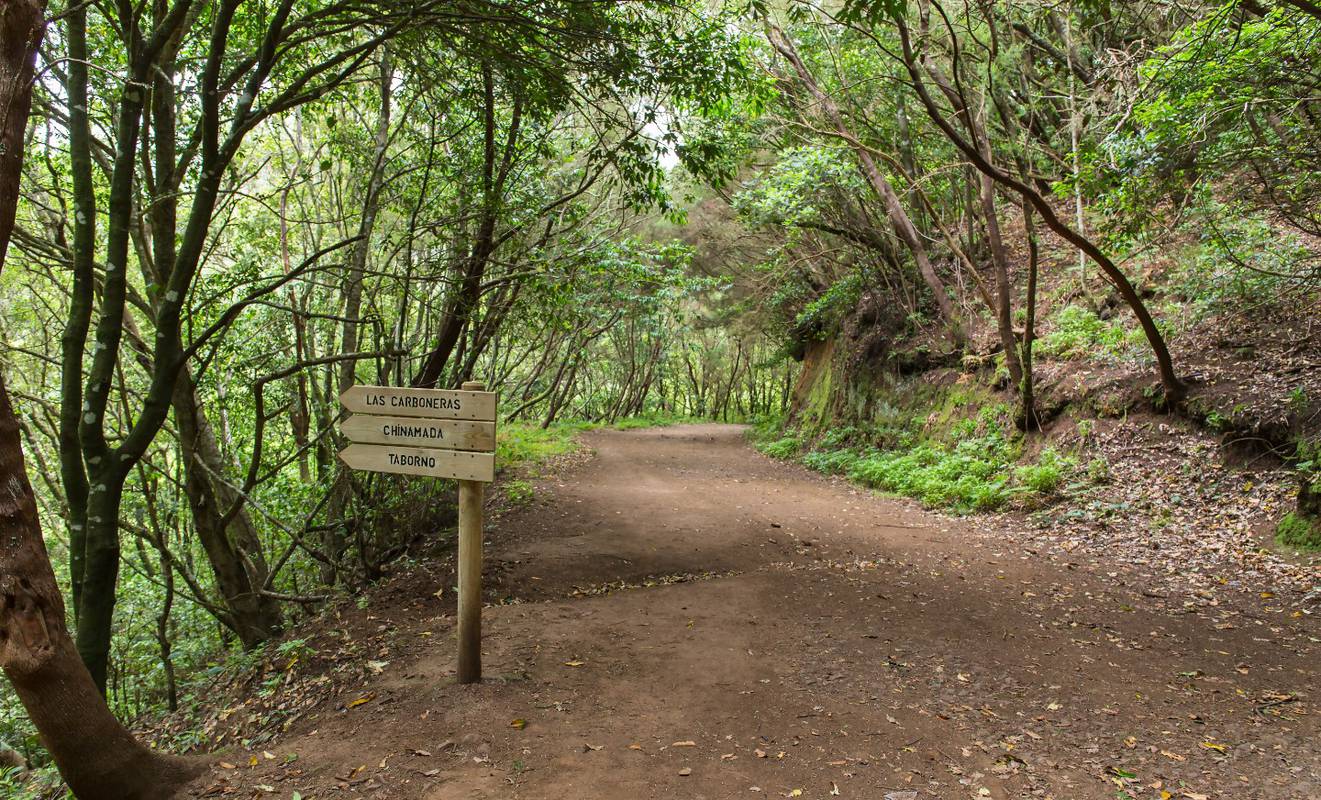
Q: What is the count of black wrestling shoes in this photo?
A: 0